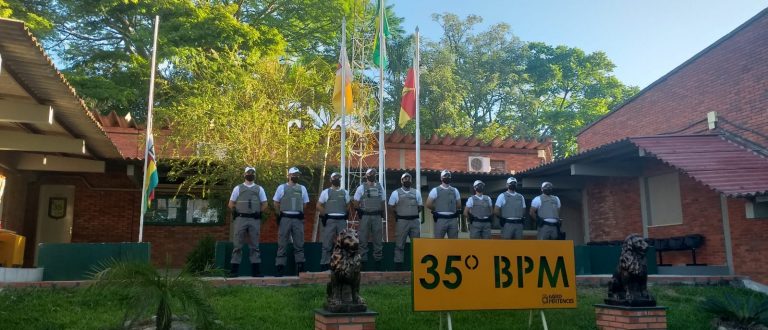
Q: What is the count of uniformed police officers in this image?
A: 9